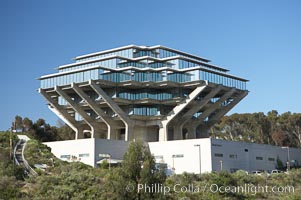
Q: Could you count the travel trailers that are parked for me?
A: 0